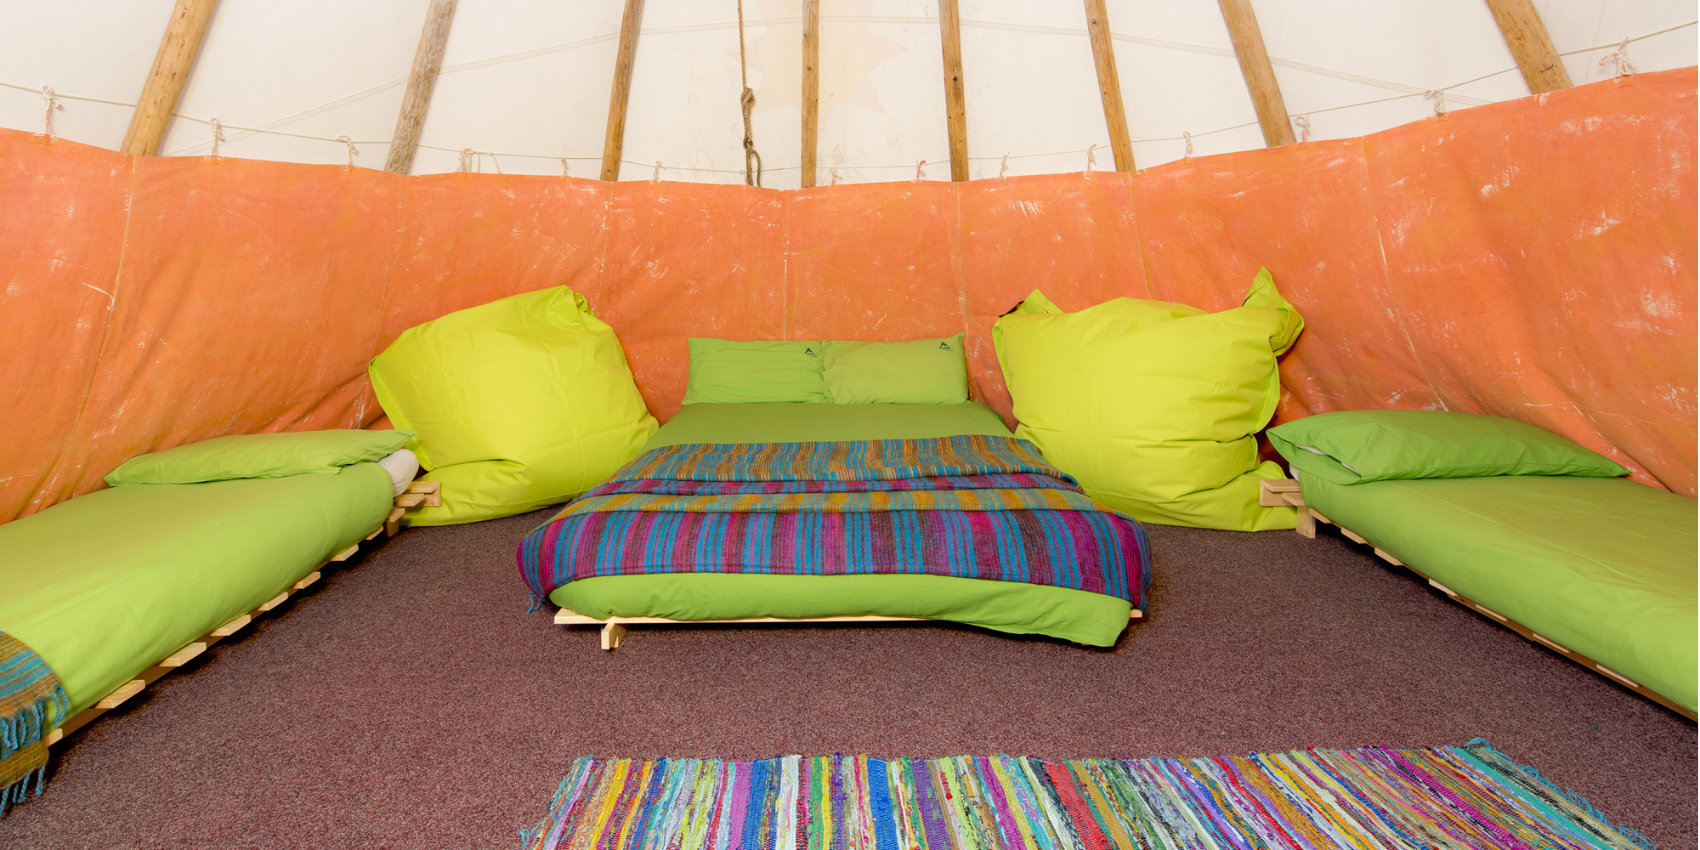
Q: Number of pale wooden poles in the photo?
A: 8